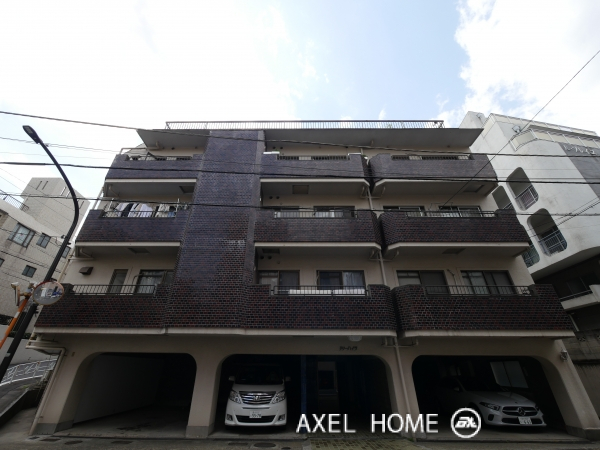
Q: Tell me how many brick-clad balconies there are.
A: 9